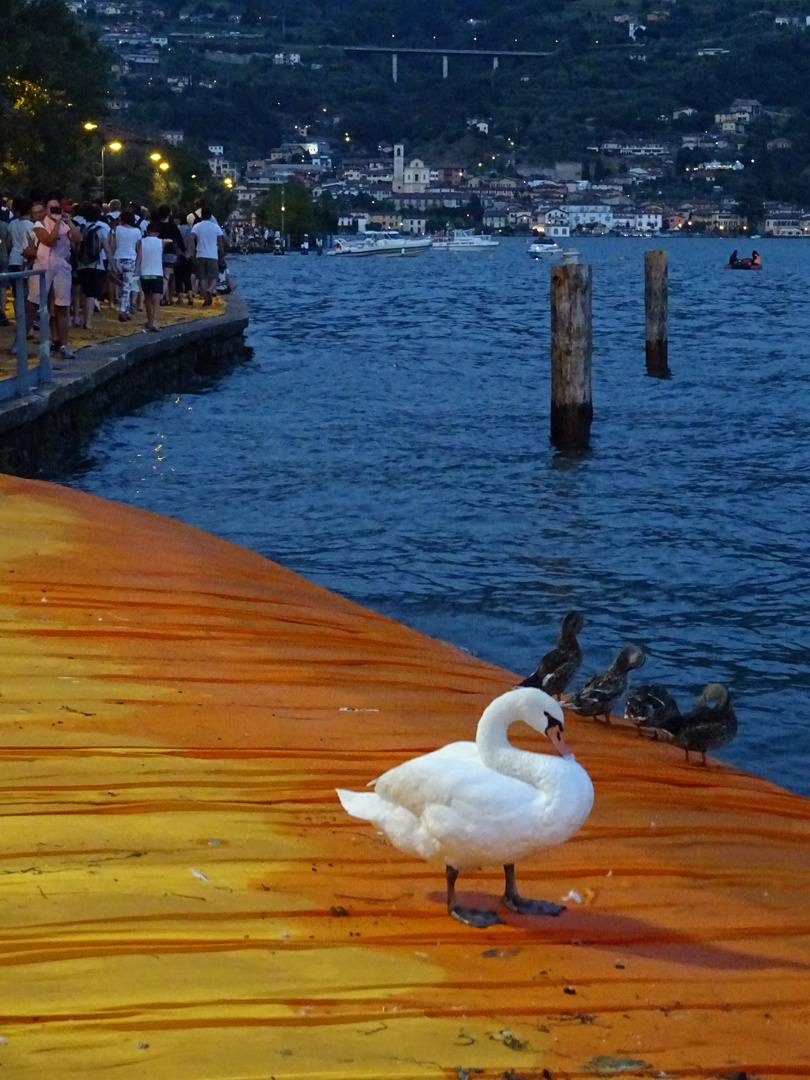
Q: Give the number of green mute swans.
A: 0